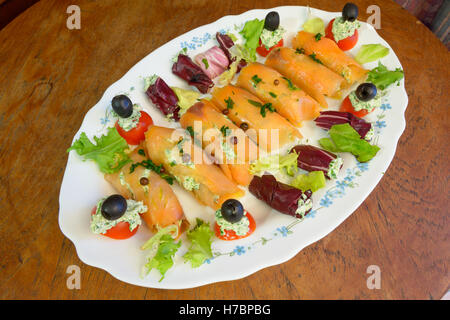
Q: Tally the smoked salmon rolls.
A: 7